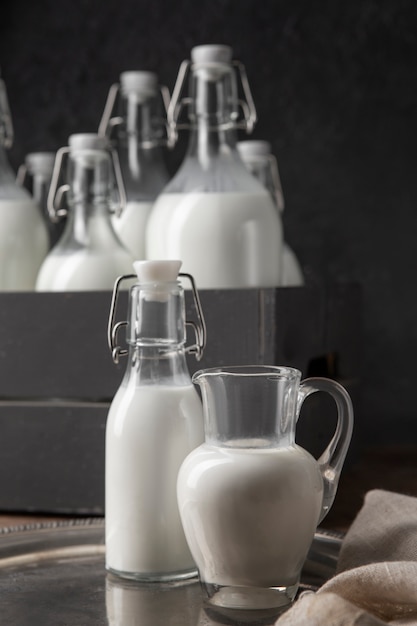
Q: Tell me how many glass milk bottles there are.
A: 7